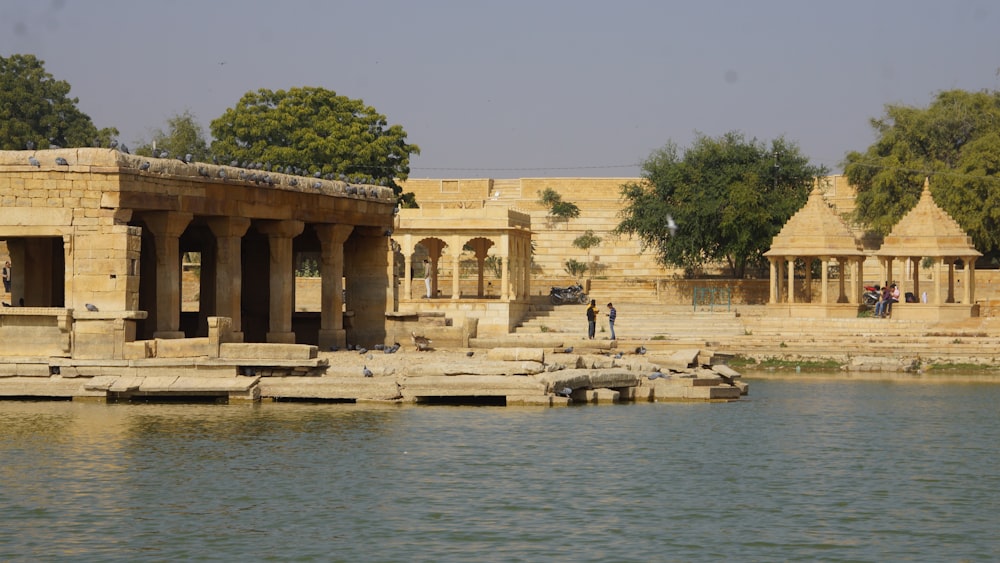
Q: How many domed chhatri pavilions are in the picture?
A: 2